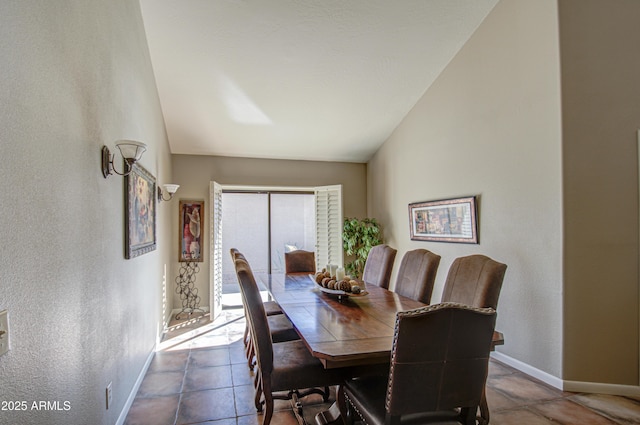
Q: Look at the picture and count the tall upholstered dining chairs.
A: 8